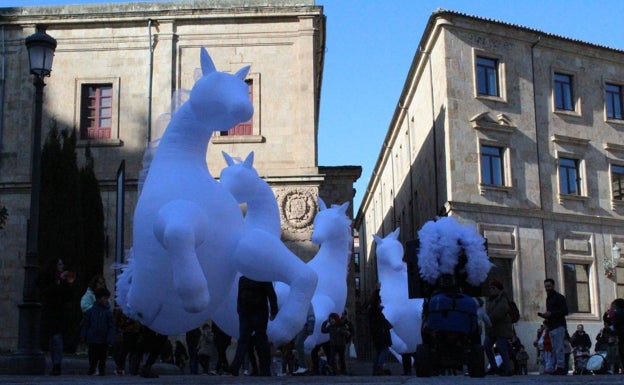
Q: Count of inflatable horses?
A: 4